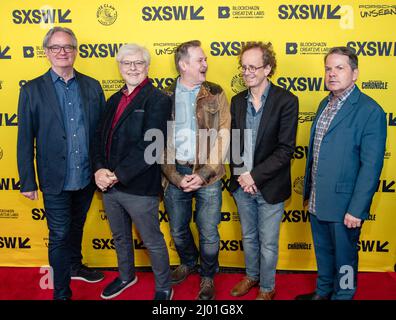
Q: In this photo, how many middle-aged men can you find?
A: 5